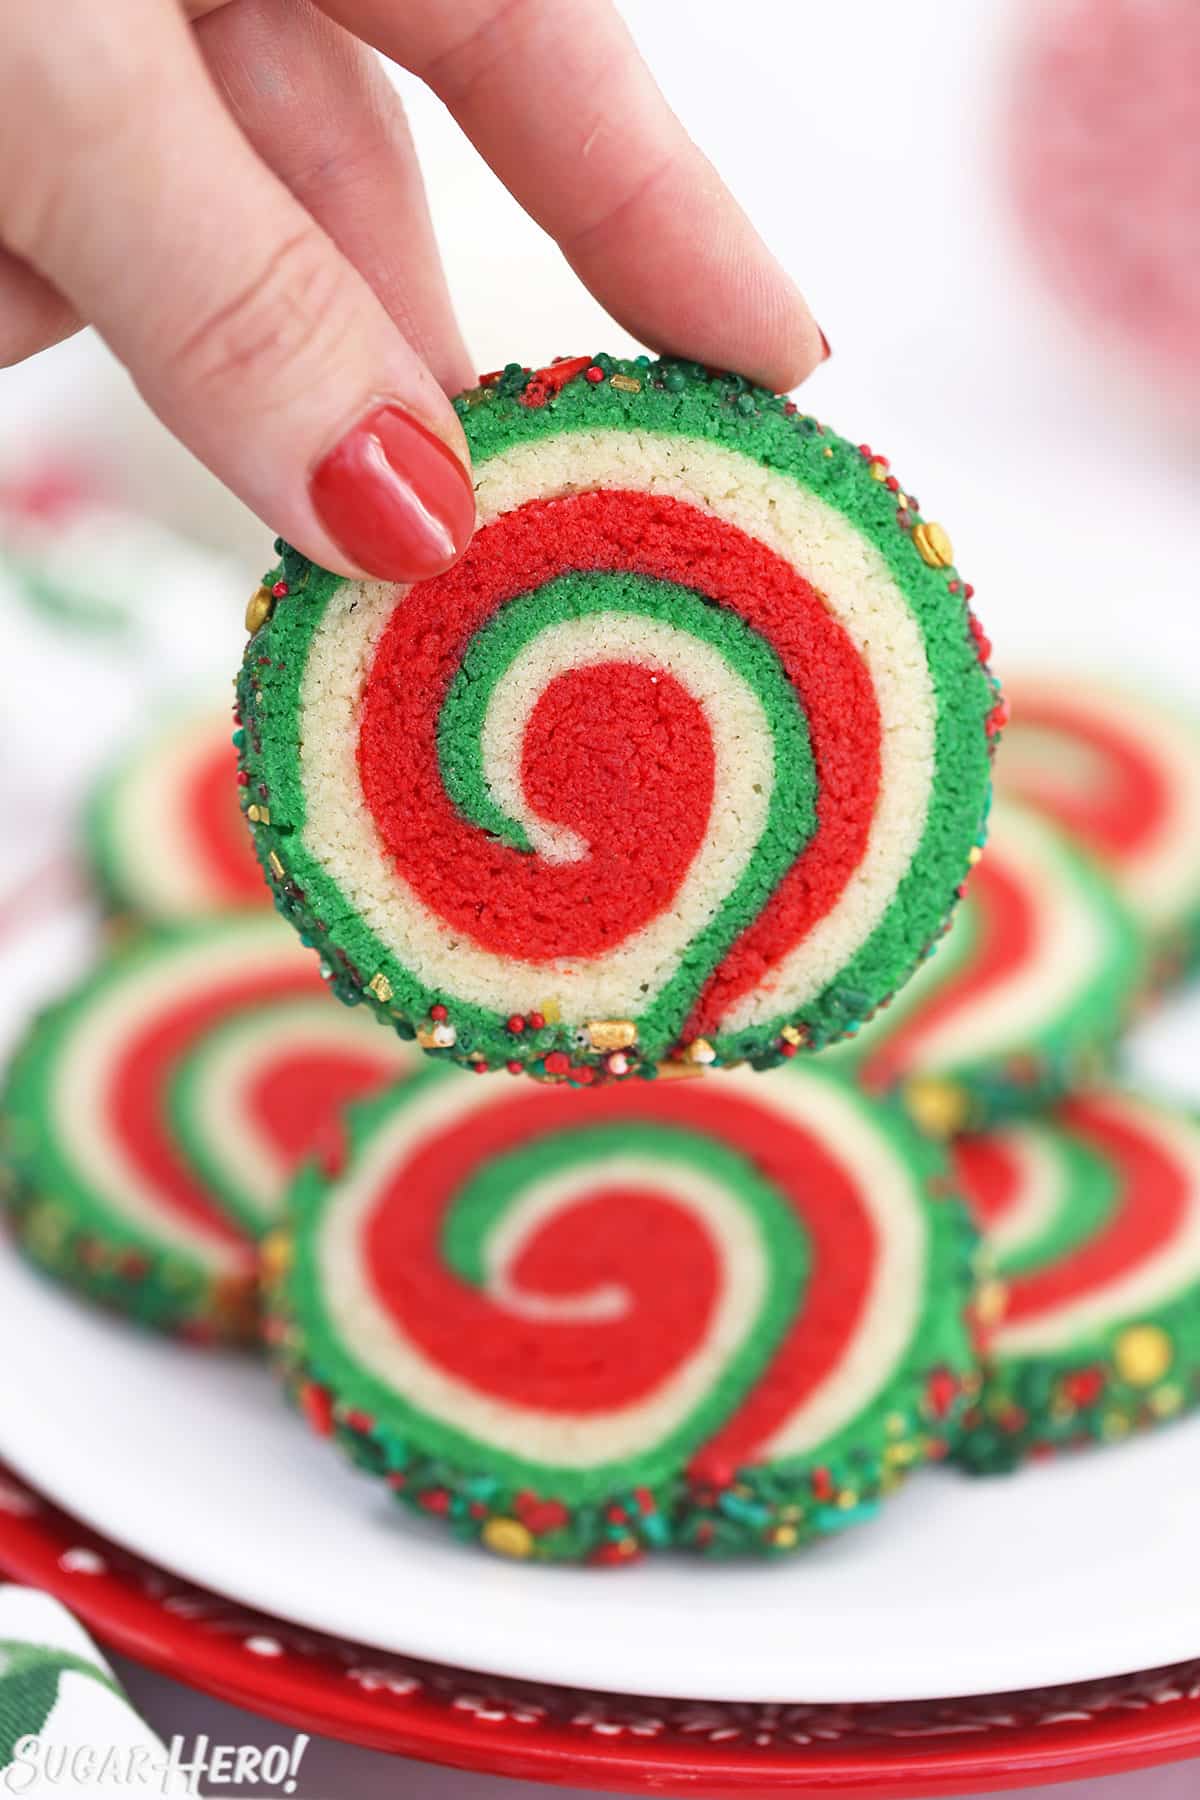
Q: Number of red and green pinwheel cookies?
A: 7